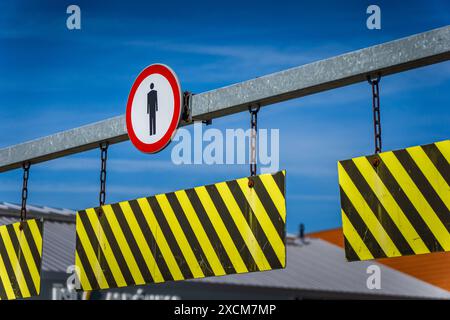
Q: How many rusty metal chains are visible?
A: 4